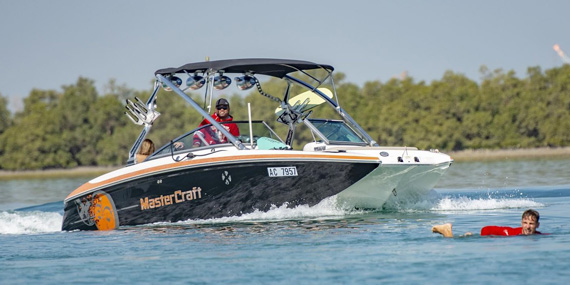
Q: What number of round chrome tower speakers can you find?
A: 4